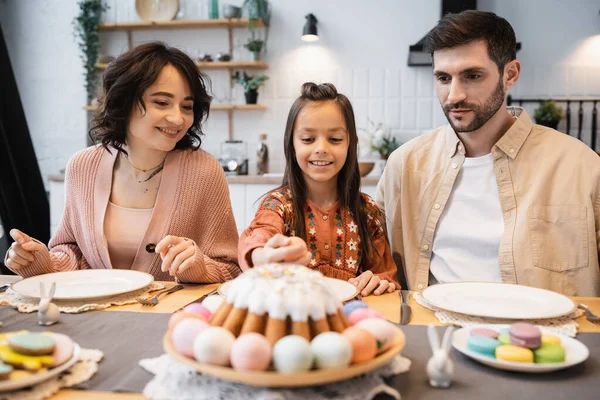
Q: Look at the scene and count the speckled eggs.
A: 0